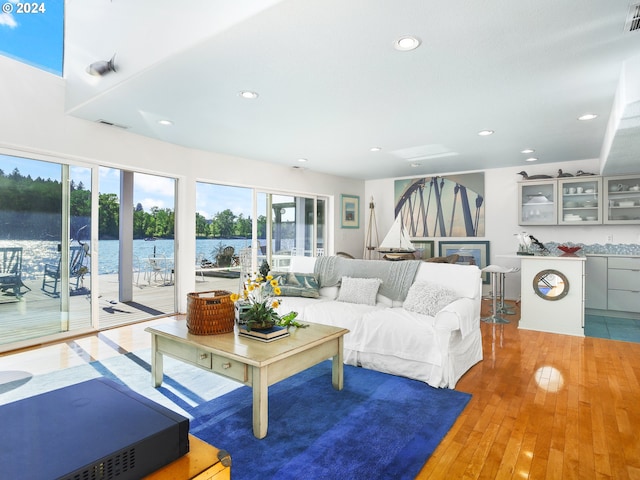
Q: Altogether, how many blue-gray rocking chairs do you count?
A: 2